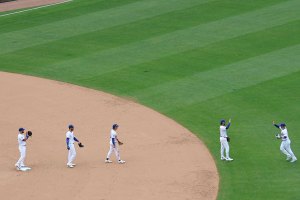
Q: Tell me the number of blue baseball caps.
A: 5